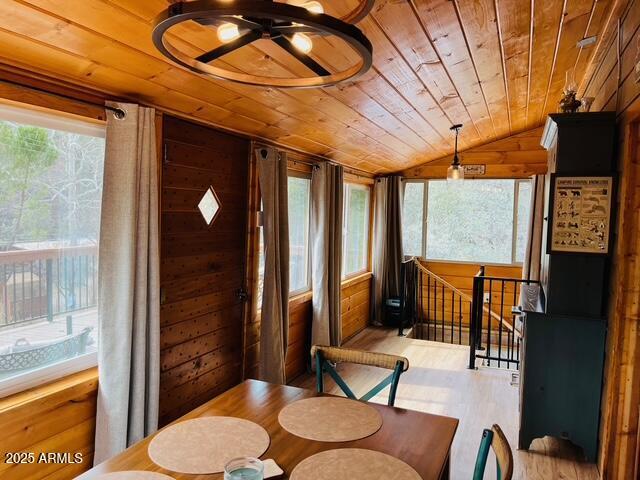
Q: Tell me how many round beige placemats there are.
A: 4